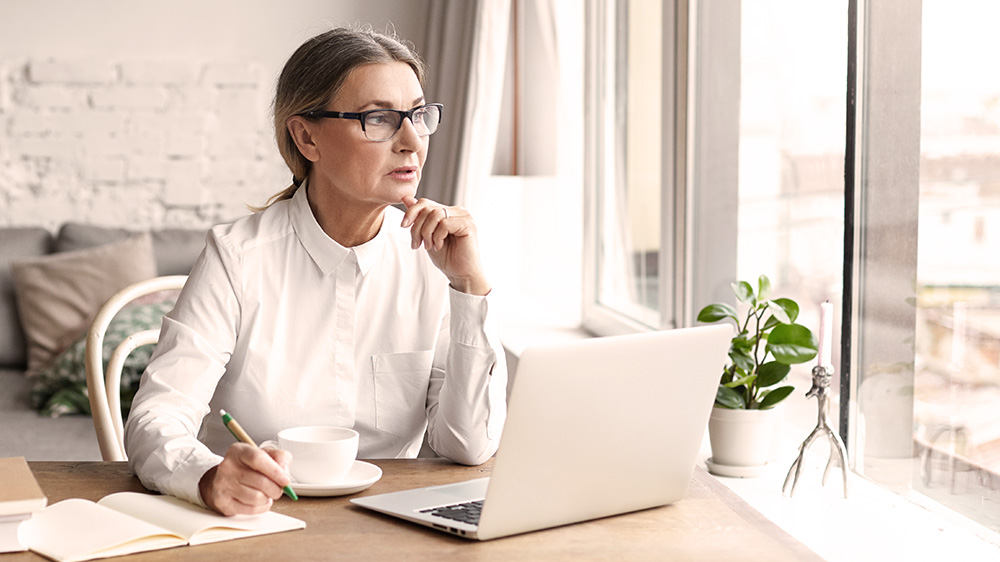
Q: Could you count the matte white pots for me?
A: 1